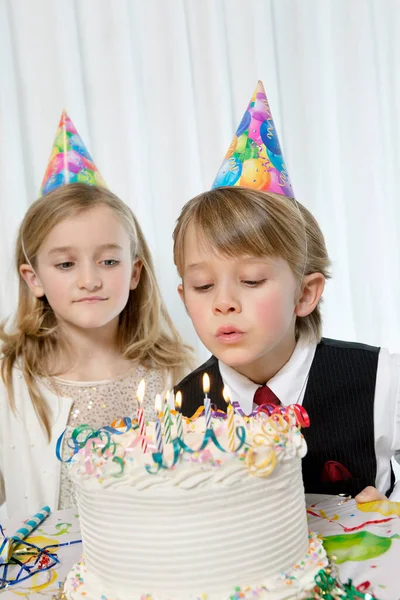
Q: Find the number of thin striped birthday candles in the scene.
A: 6